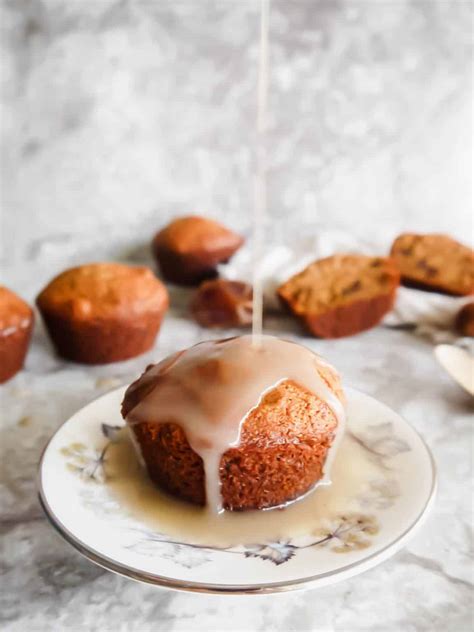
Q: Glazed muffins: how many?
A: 1